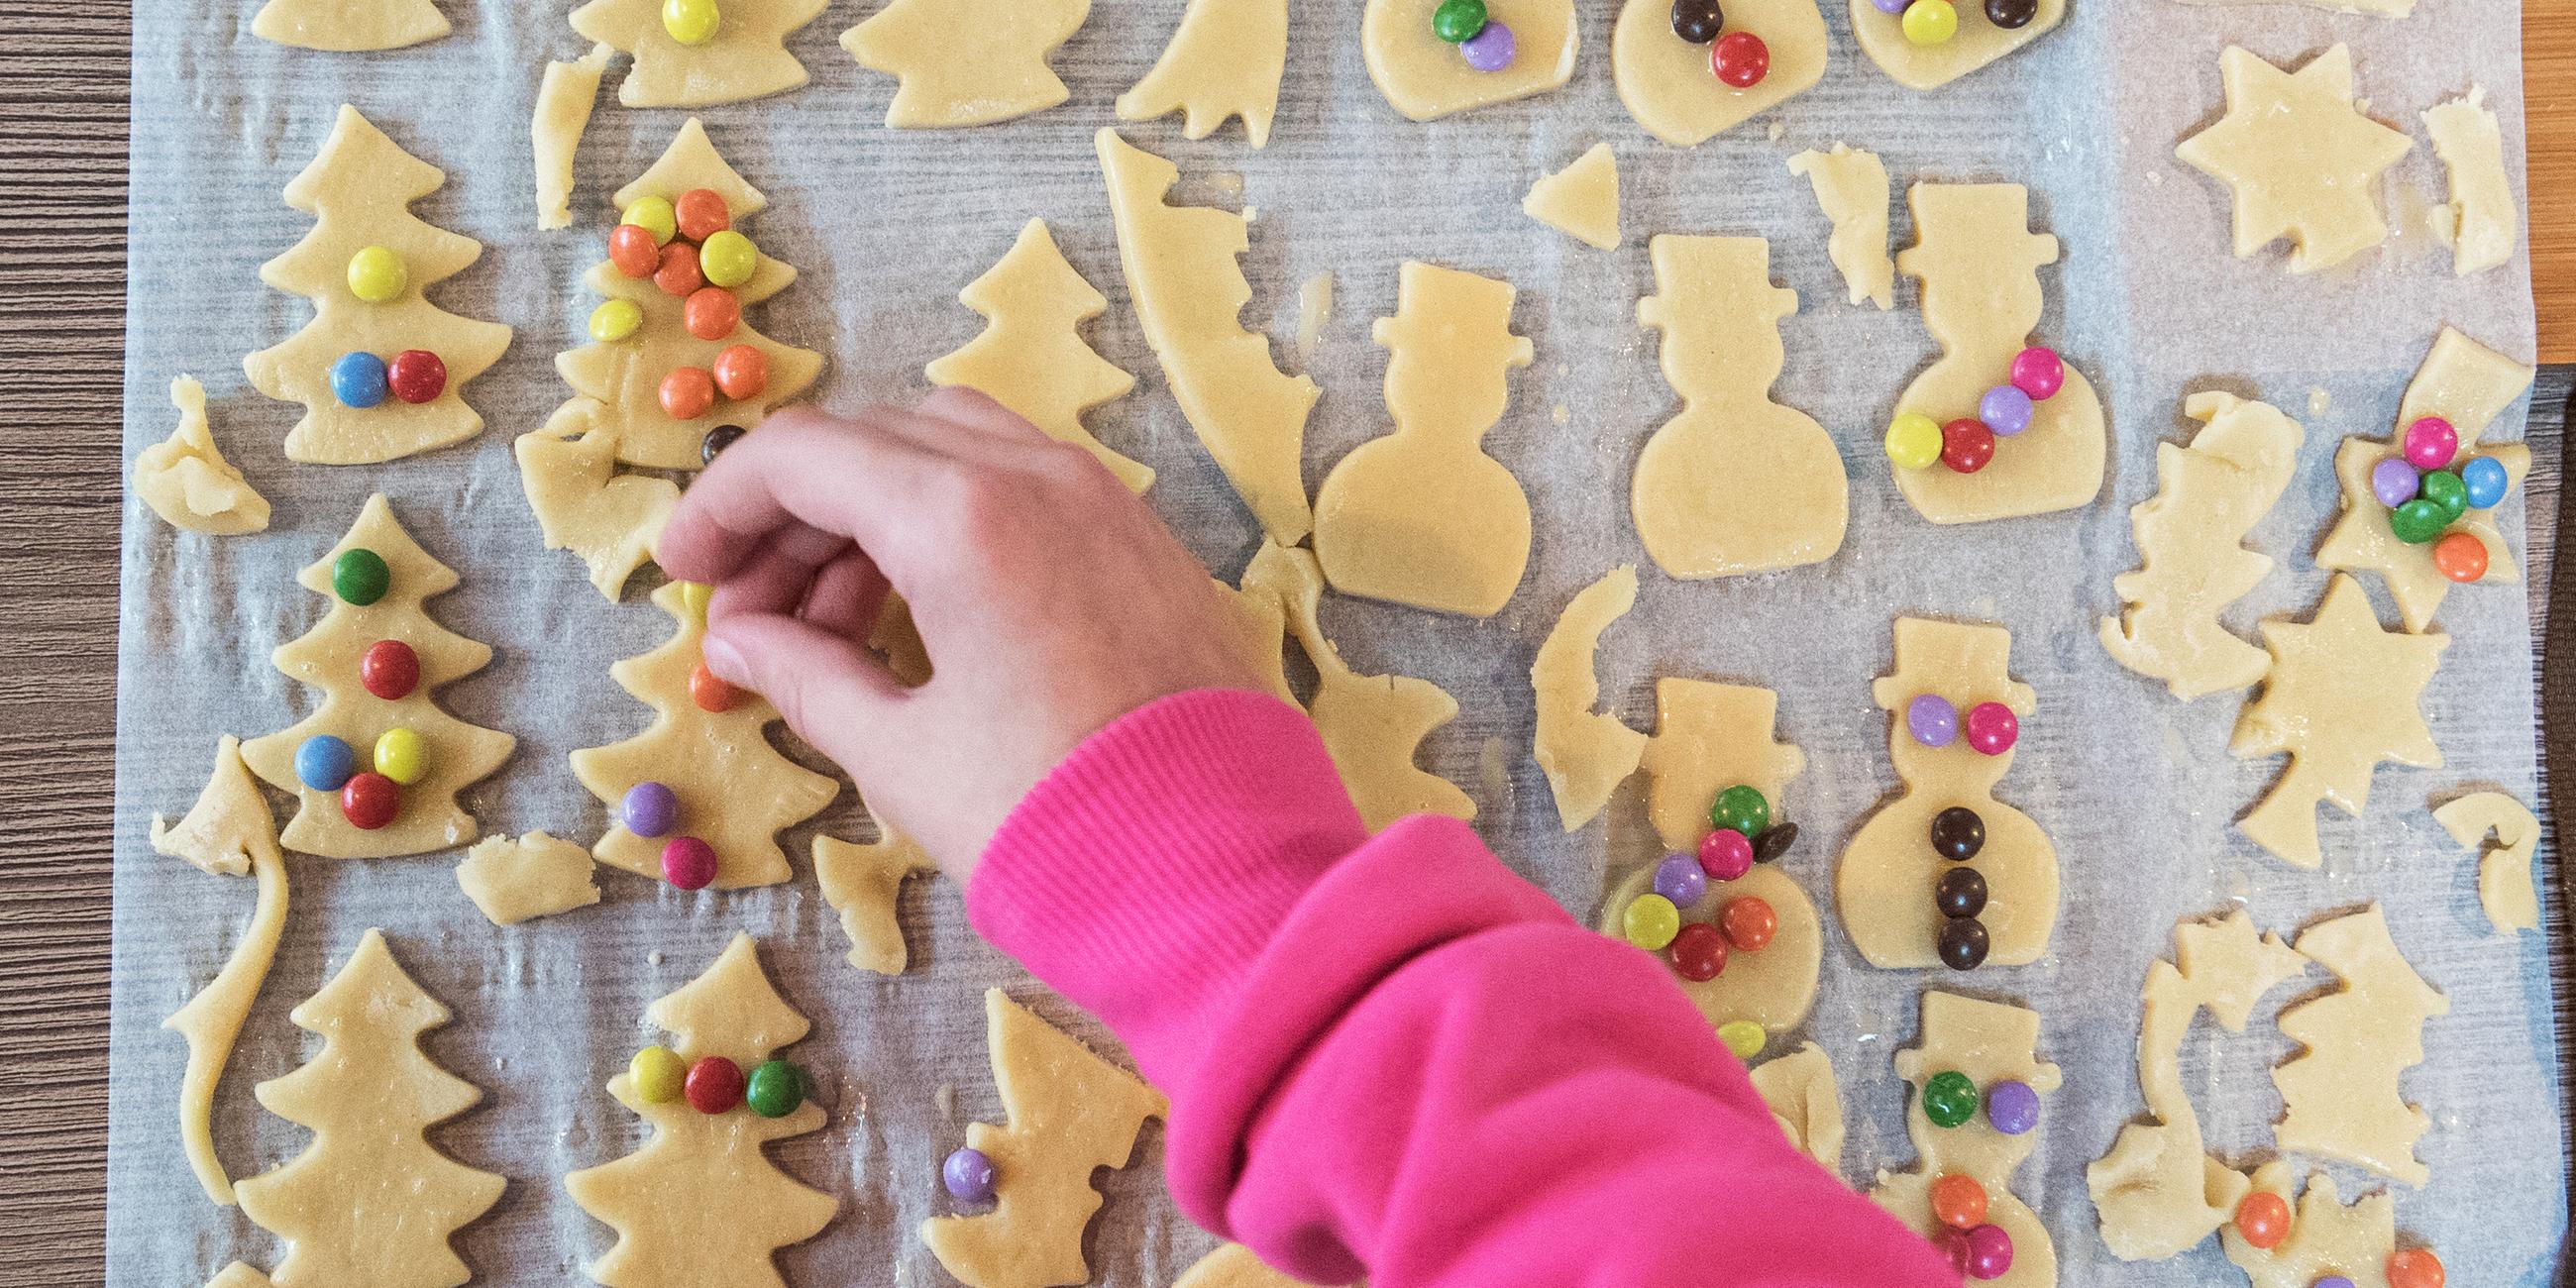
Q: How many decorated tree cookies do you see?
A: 6